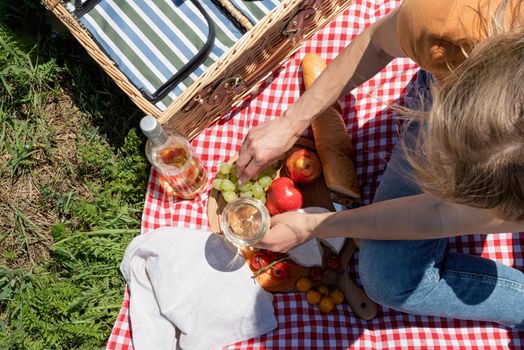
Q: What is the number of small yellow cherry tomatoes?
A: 5